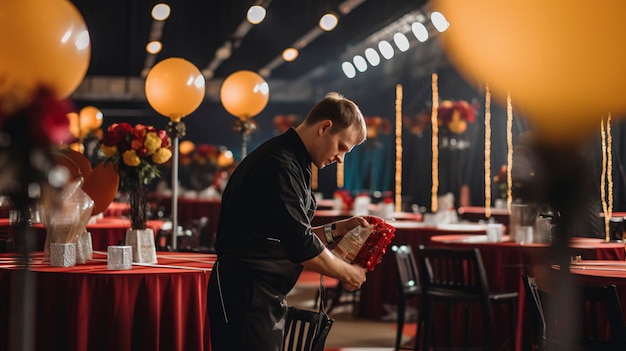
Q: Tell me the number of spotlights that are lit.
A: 12